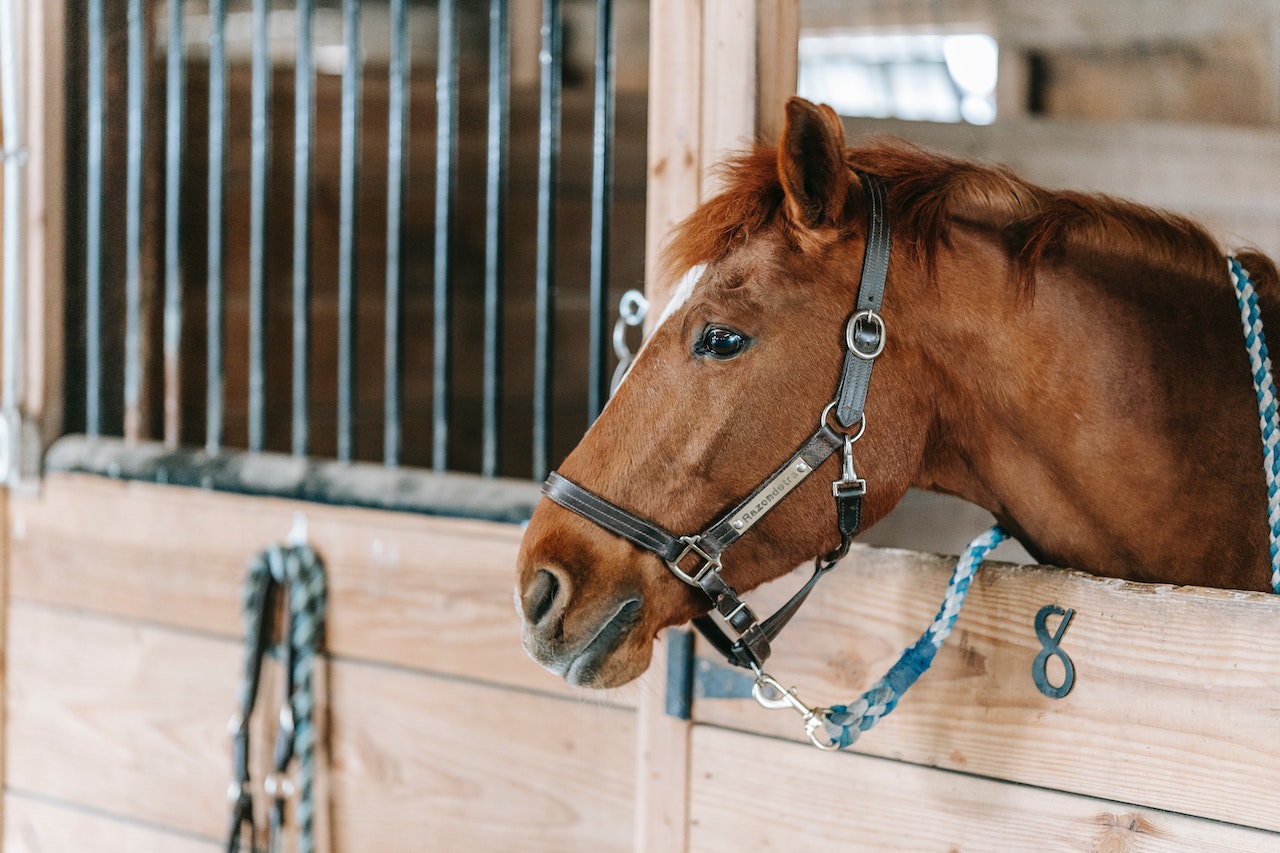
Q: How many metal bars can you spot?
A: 12